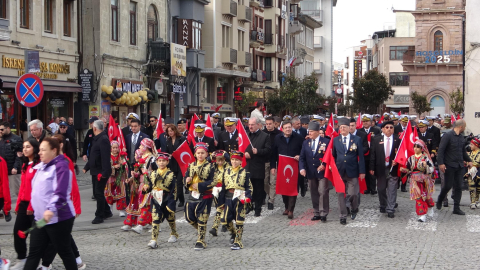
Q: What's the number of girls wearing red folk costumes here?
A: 4